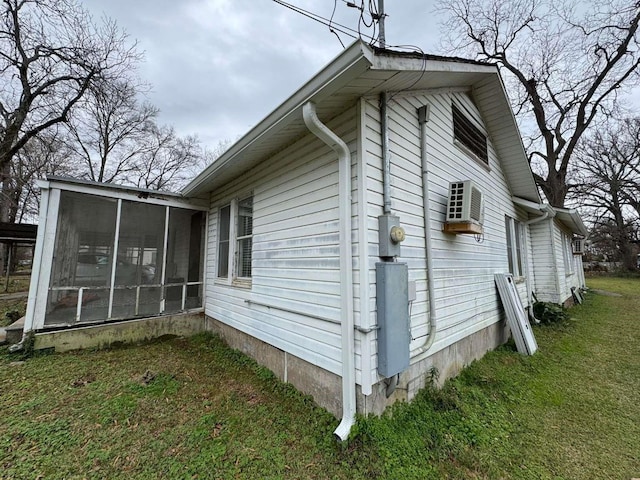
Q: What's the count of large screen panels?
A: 3